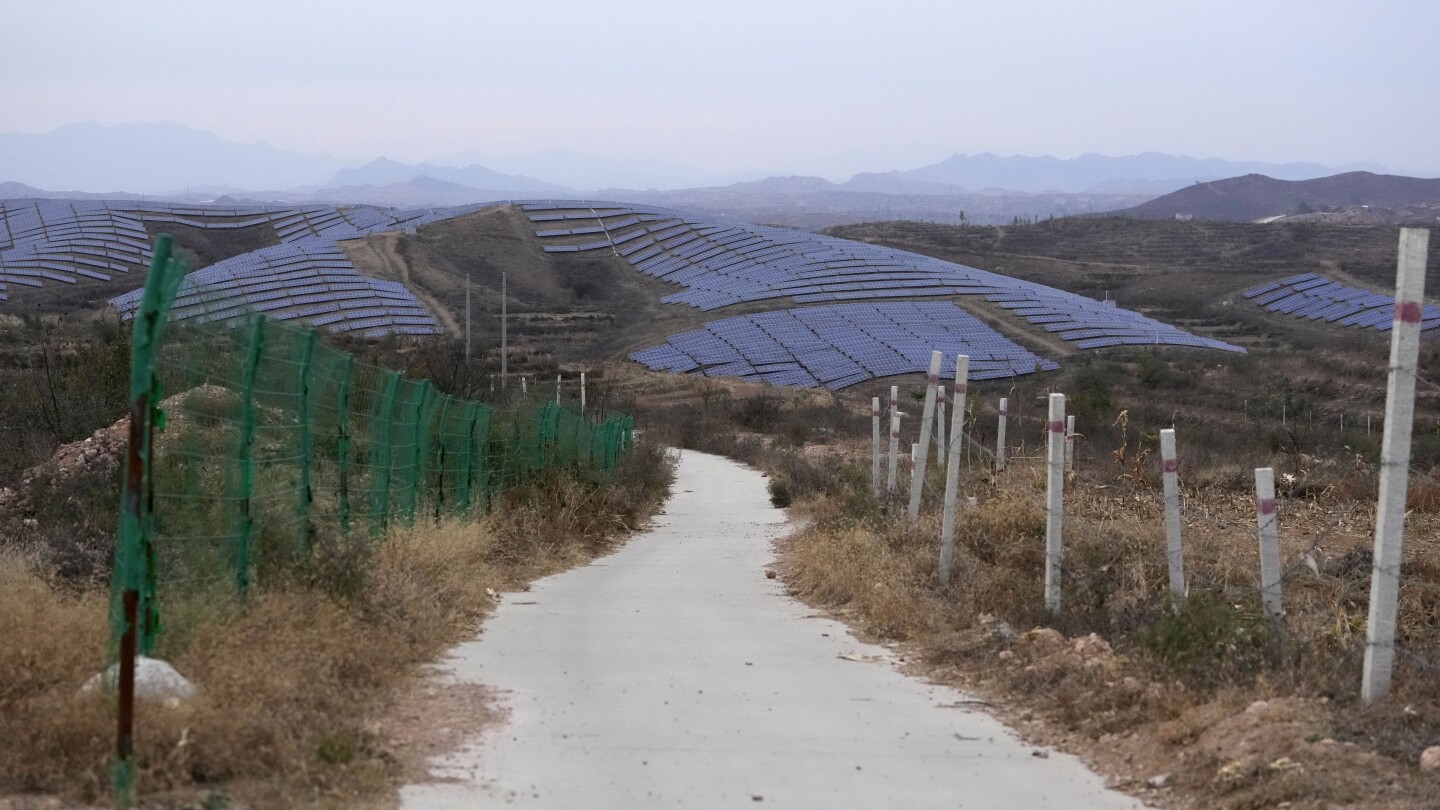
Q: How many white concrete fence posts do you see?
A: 13